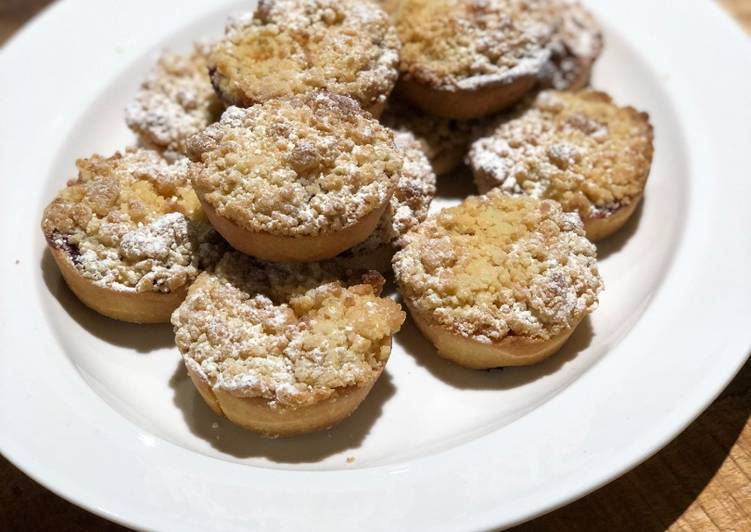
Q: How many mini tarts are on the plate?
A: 11